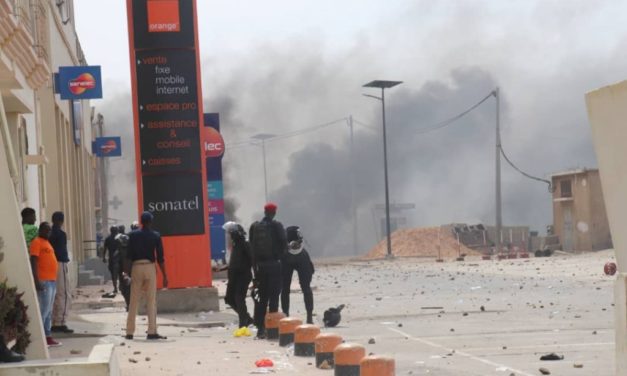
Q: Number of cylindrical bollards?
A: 6